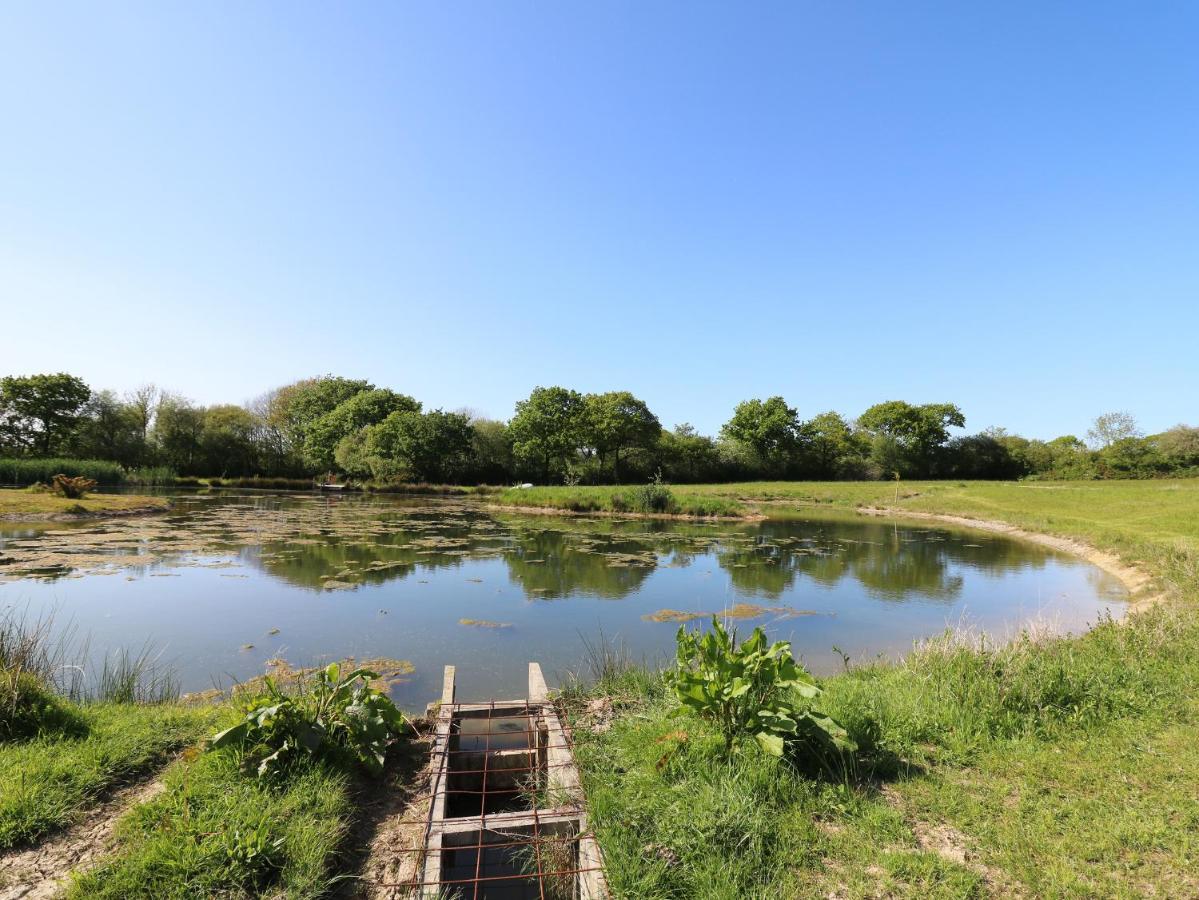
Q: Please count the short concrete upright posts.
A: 2